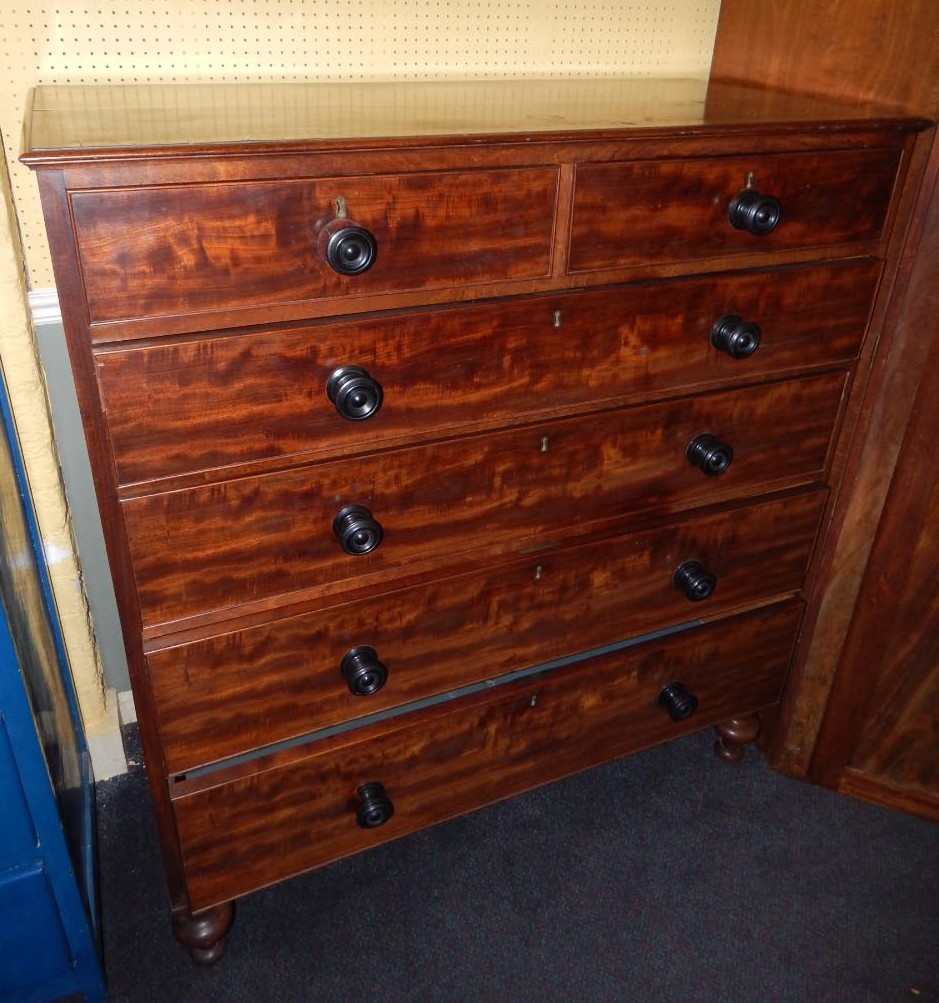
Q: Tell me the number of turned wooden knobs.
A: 10